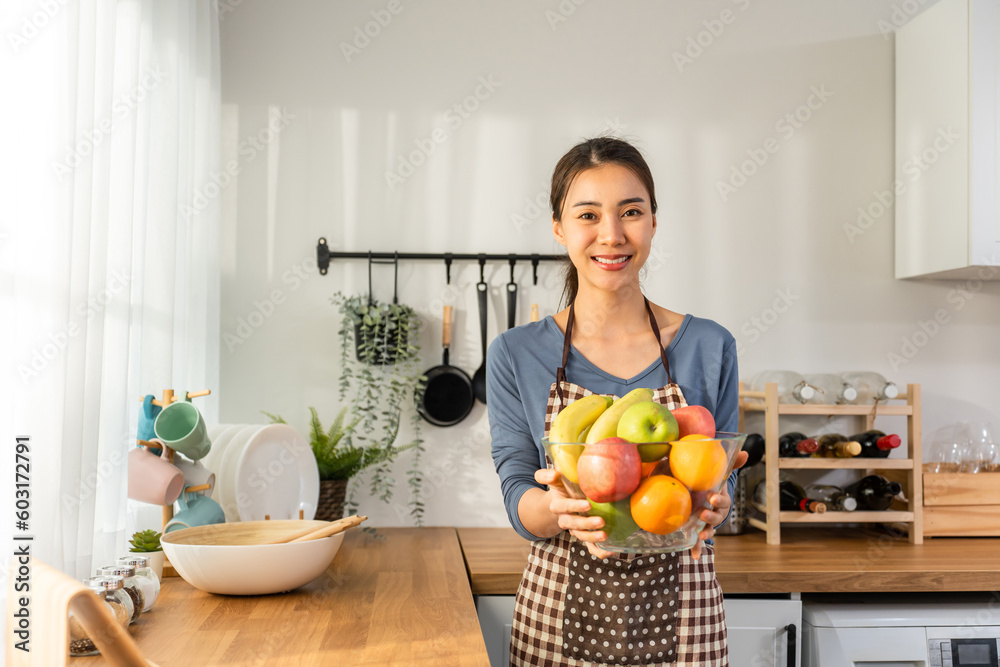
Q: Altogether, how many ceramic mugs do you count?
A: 5